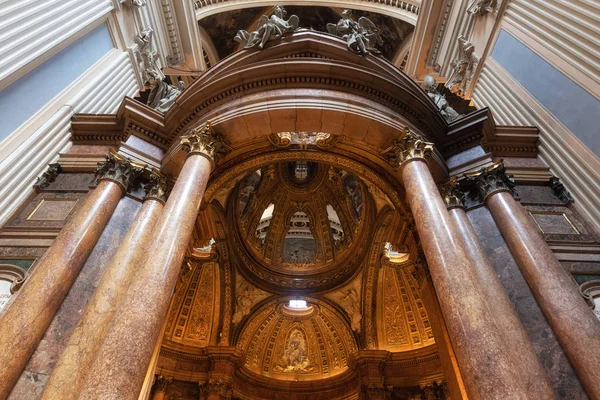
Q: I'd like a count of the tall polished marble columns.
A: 6